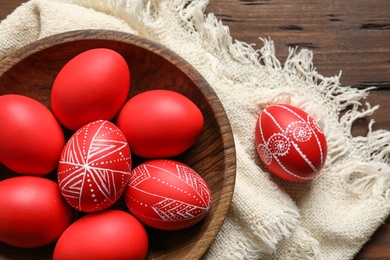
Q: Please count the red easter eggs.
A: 8